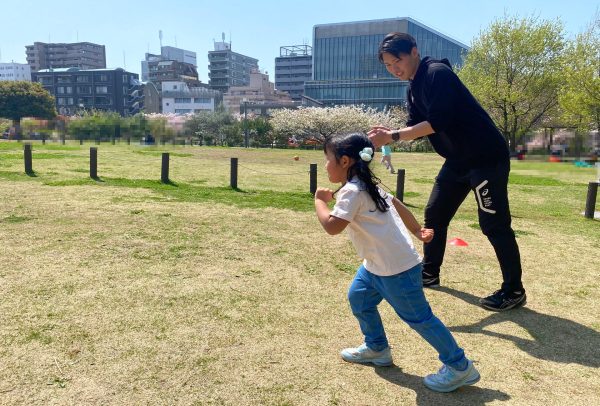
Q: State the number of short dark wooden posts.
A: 7